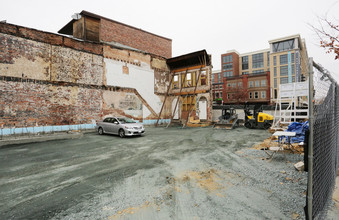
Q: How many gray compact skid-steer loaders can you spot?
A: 1